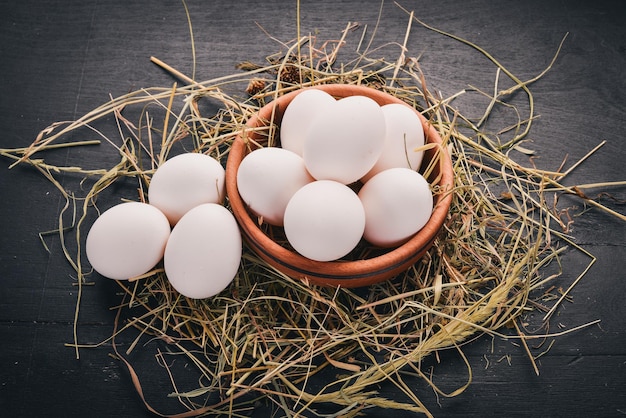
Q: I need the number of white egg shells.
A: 9